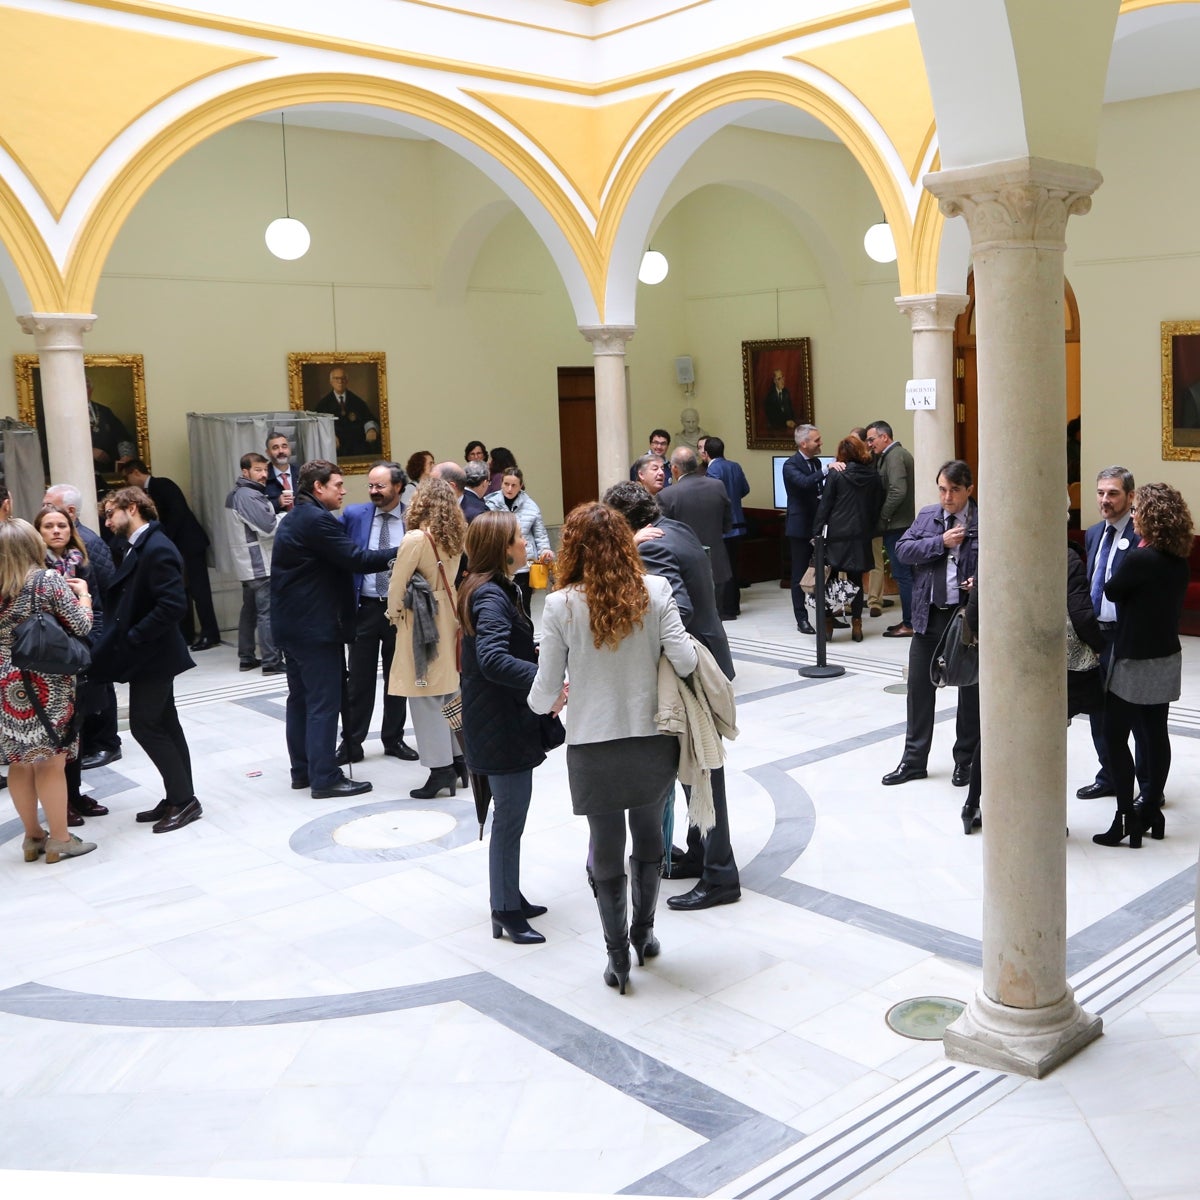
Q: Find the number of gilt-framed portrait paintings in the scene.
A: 4